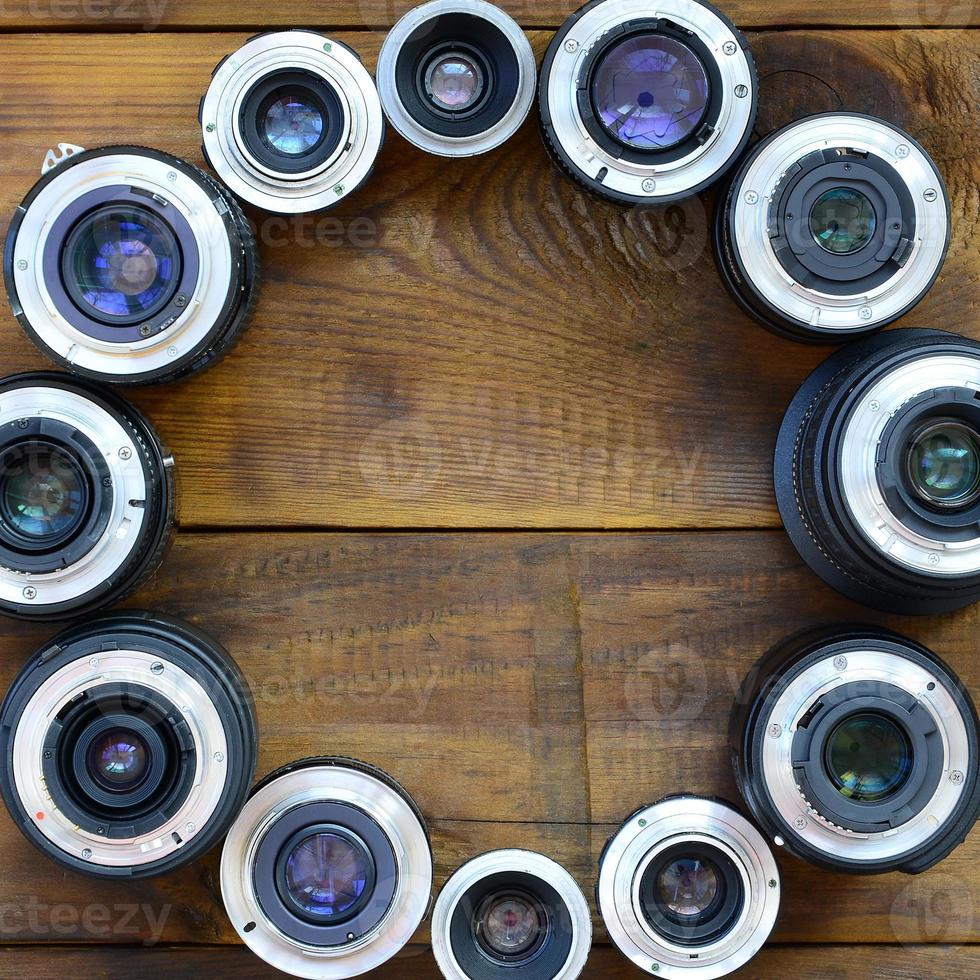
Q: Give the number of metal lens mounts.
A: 12